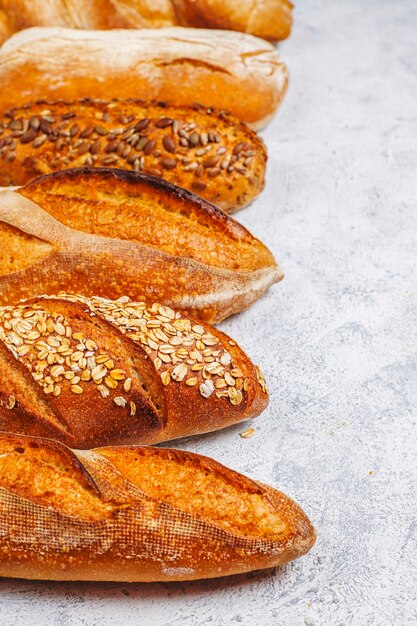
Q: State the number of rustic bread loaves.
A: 6